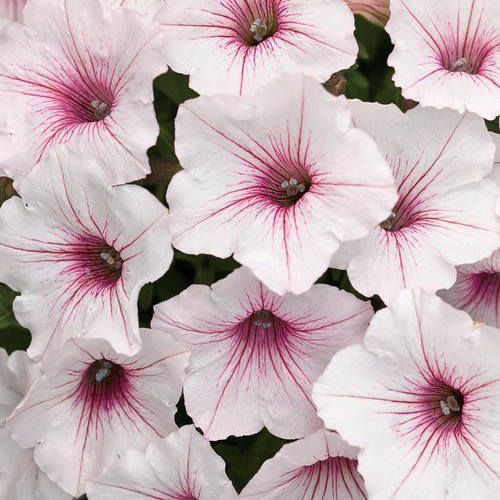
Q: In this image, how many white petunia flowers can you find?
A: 12